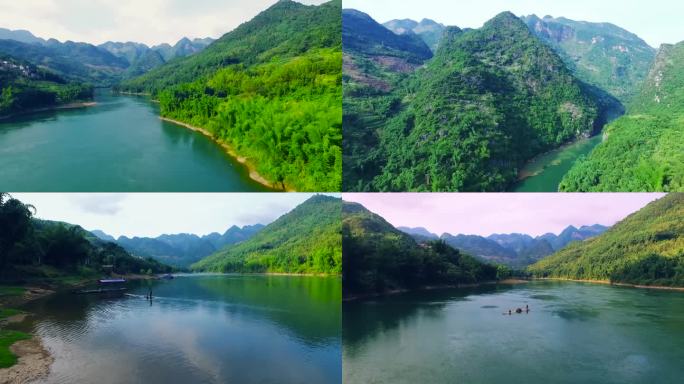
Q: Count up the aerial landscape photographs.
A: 4